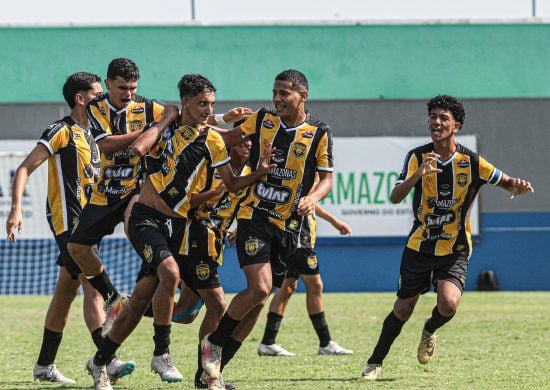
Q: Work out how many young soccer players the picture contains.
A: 7